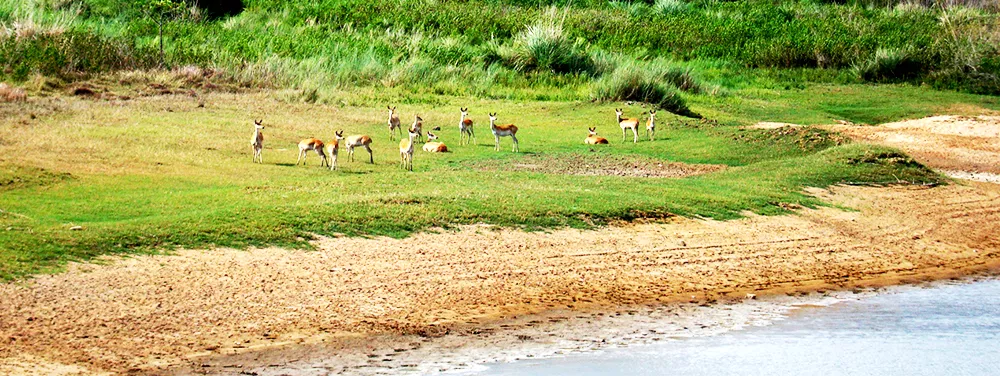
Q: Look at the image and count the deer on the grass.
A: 13